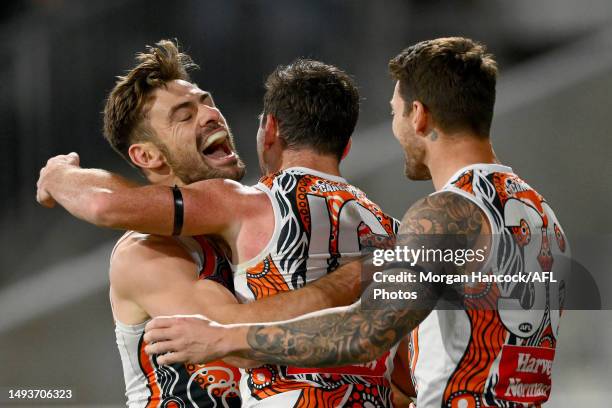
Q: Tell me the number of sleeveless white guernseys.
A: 3